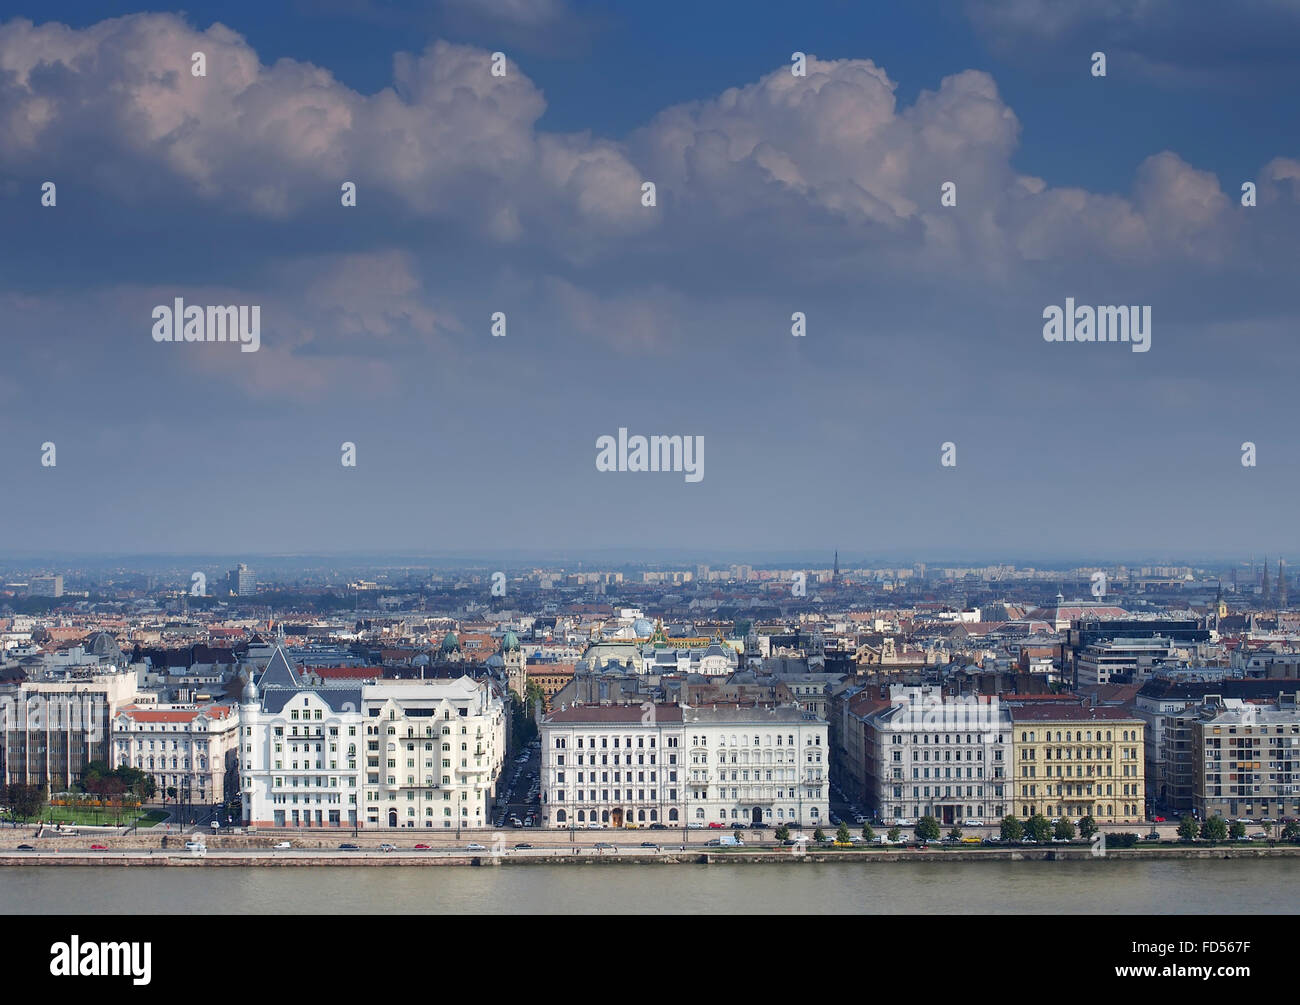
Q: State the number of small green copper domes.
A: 2